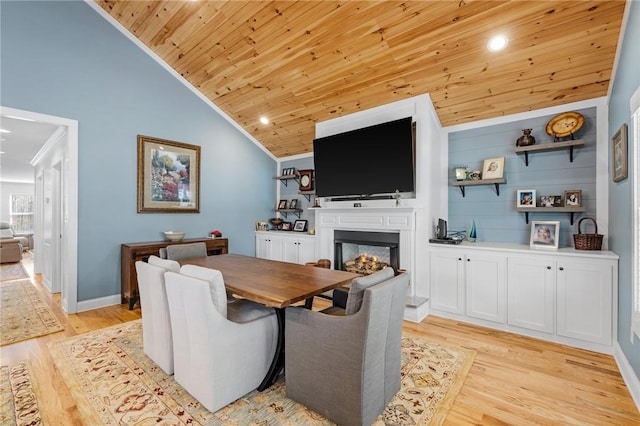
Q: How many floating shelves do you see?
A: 6